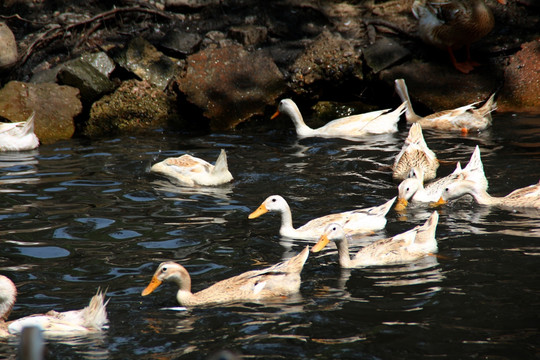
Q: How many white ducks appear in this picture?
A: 11